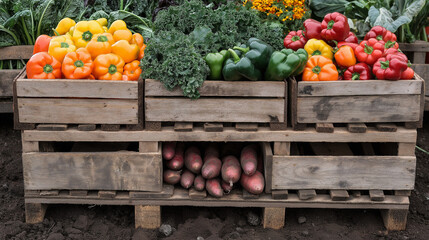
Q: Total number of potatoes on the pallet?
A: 12